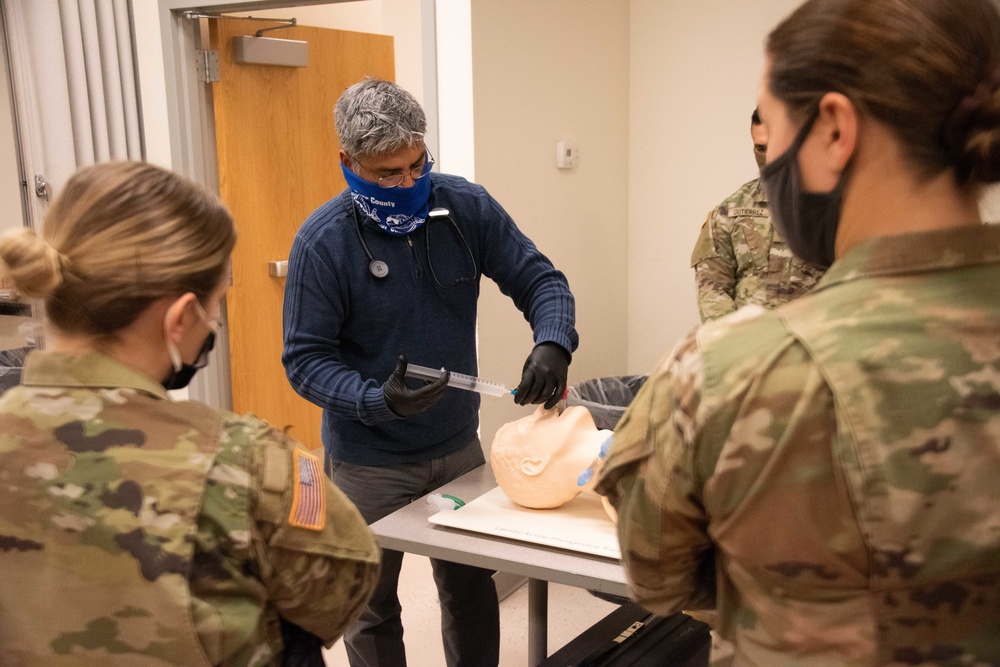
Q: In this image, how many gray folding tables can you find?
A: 1